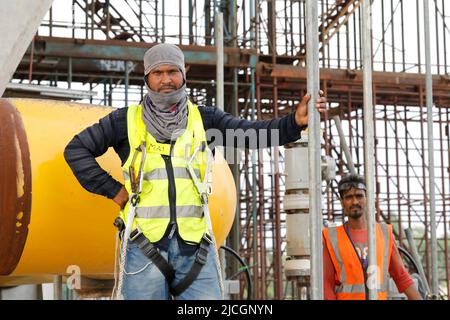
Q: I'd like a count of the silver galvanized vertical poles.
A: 4